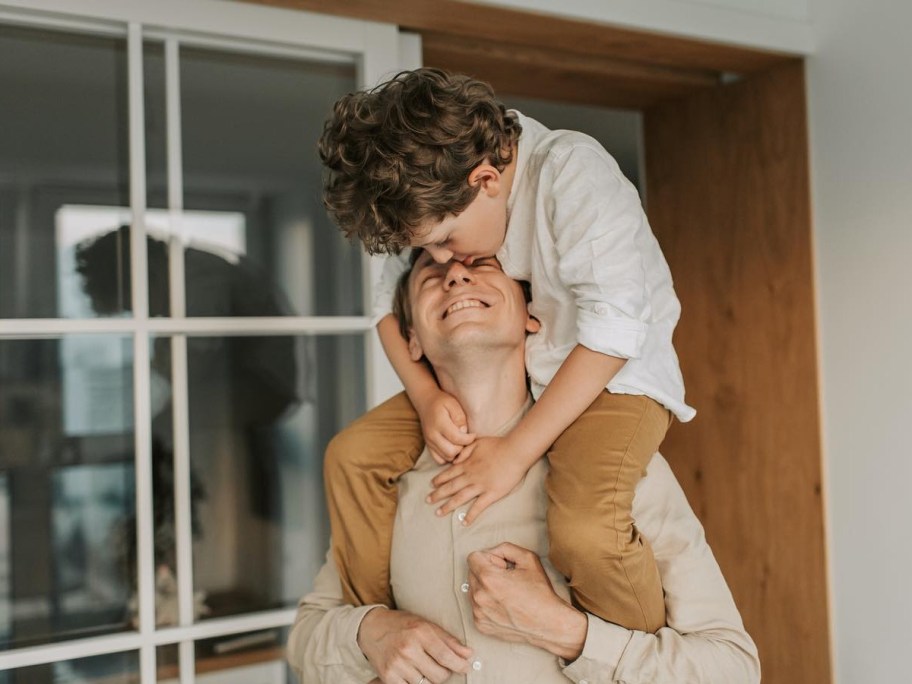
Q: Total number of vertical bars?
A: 2